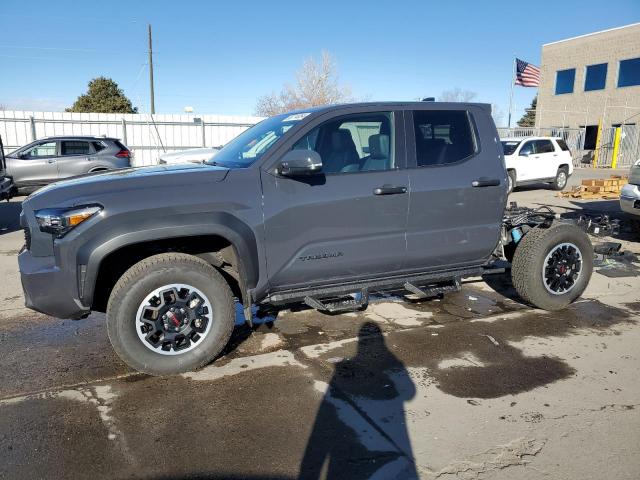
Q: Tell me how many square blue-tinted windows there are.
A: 3